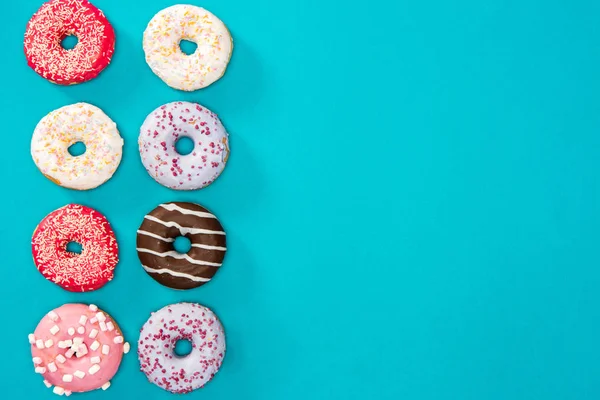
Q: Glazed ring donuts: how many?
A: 8